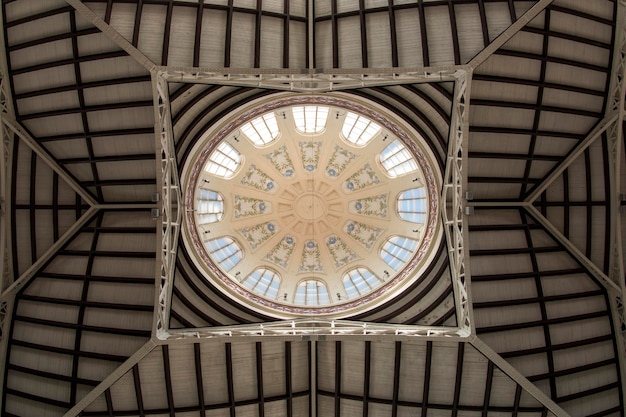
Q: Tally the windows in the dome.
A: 12